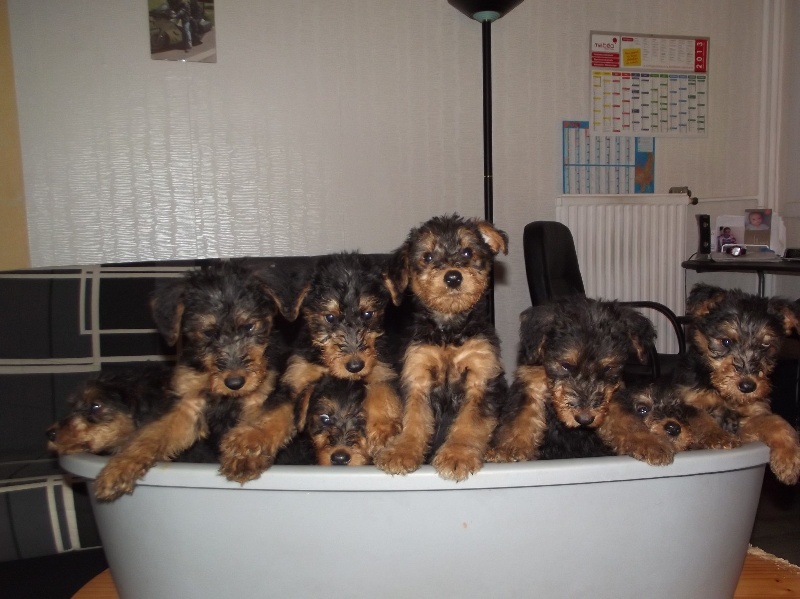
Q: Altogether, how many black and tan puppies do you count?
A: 8